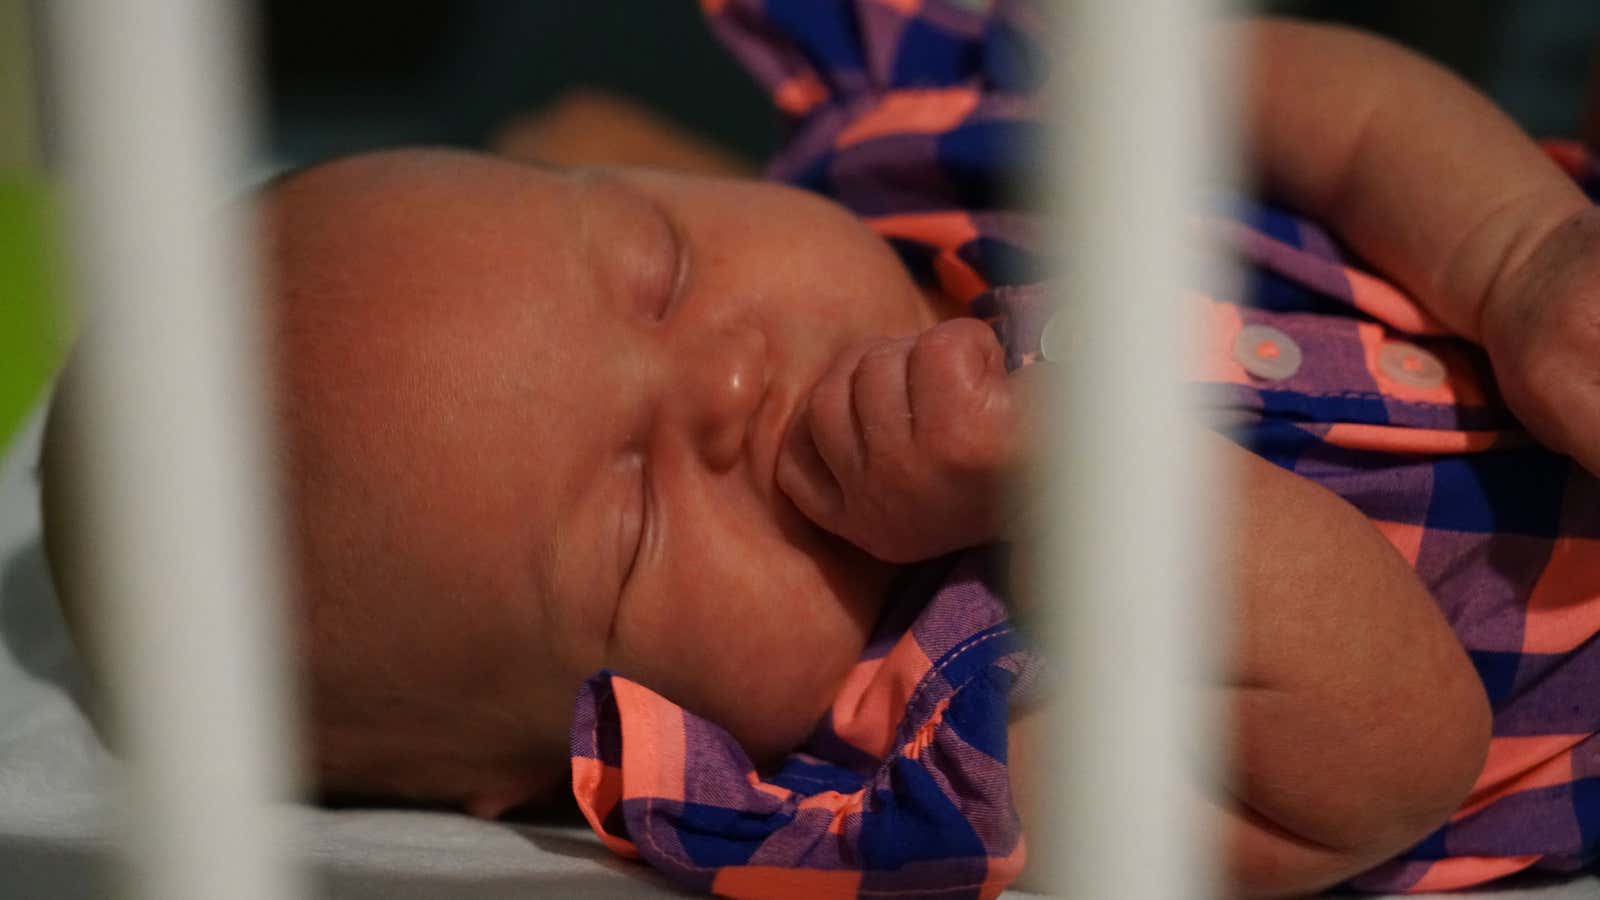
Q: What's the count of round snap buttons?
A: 3